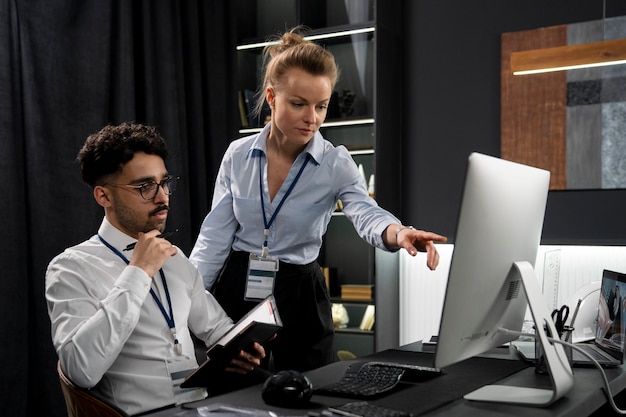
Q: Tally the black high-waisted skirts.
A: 1